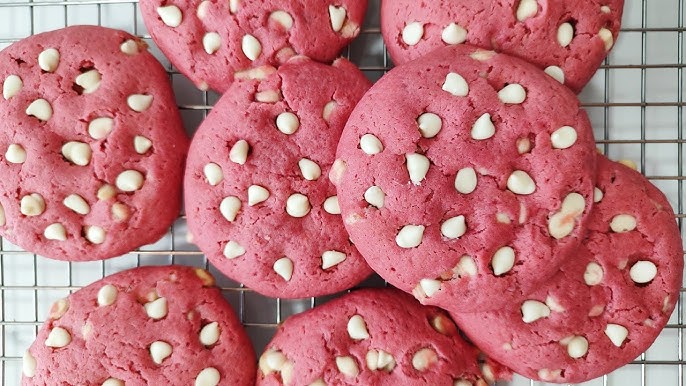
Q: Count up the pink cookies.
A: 8